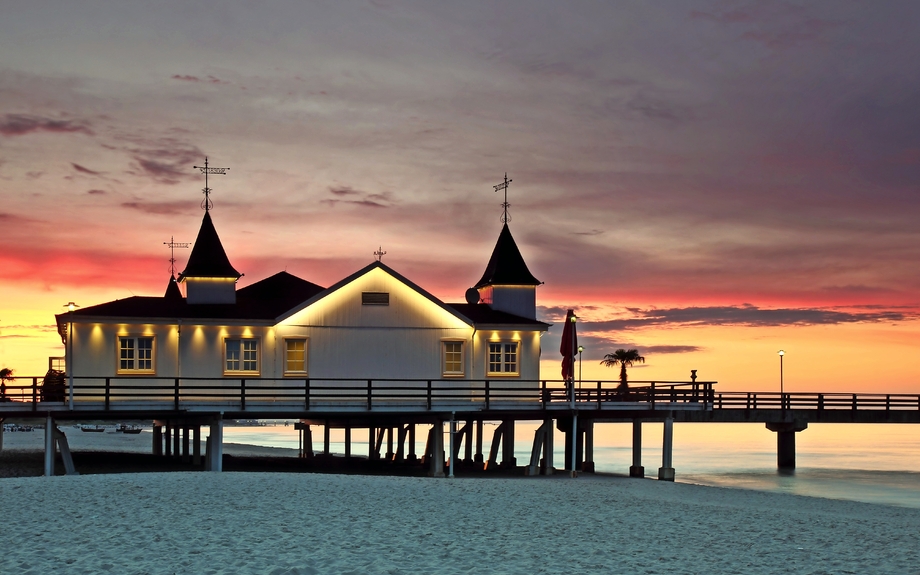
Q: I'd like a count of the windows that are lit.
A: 2